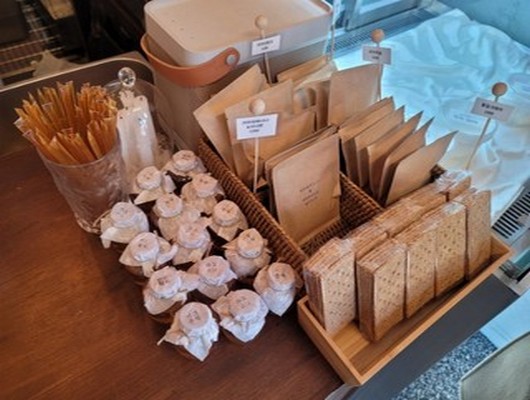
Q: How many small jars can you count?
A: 14